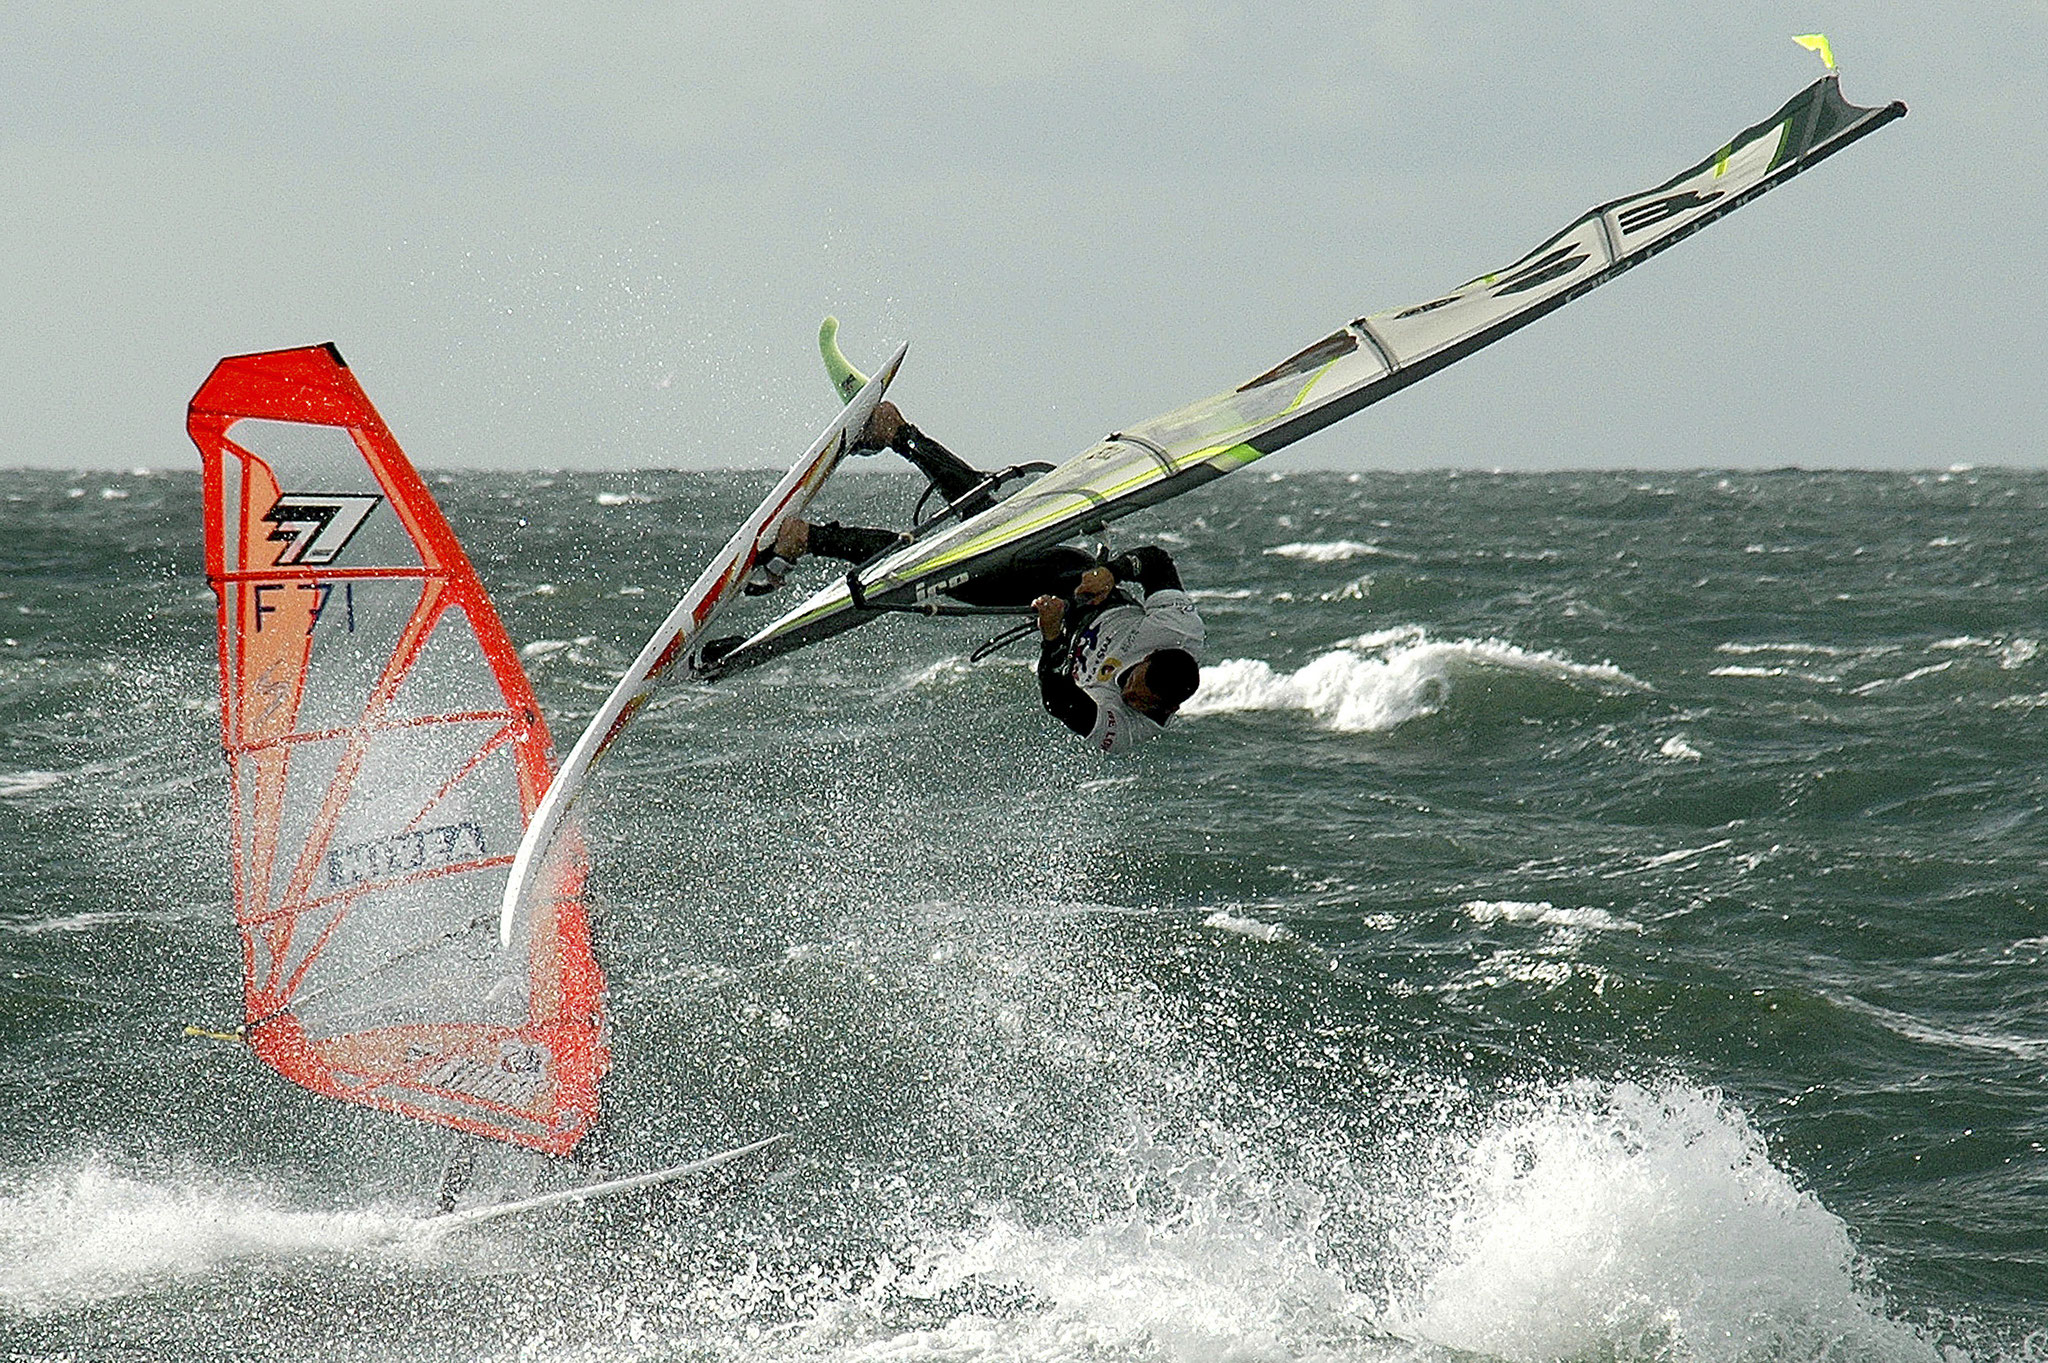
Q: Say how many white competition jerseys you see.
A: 1